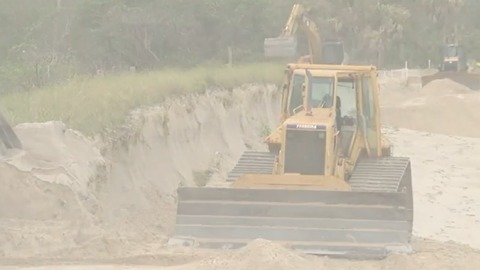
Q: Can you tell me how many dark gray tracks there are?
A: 2